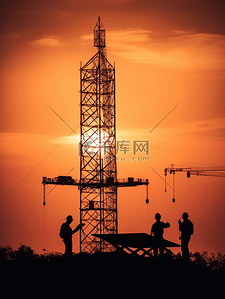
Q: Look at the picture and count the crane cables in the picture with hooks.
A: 4